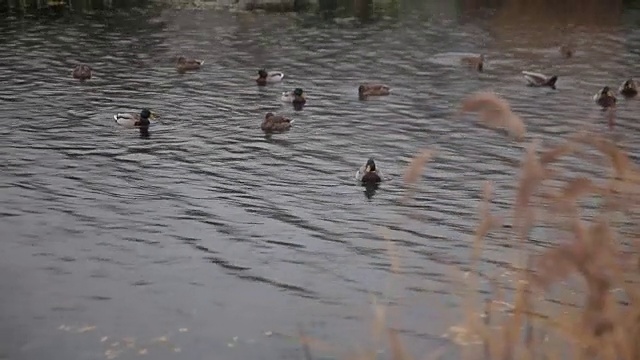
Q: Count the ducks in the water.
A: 13